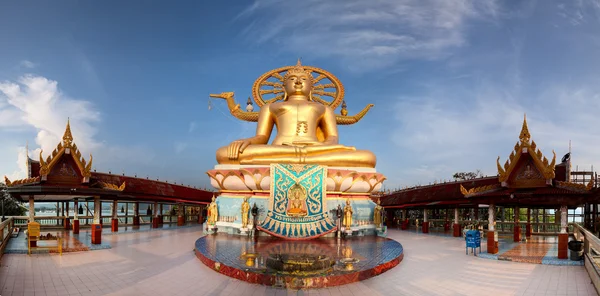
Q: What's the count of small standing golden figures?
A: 4